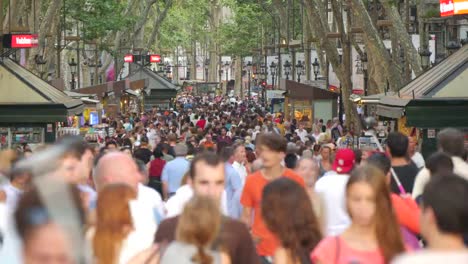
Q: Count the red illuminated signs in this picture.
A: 4